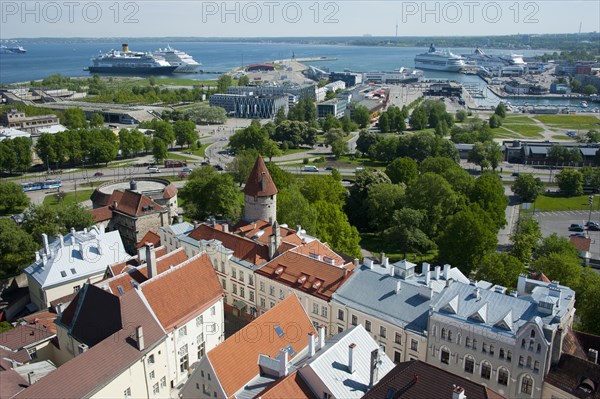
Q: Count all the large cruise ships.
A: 4